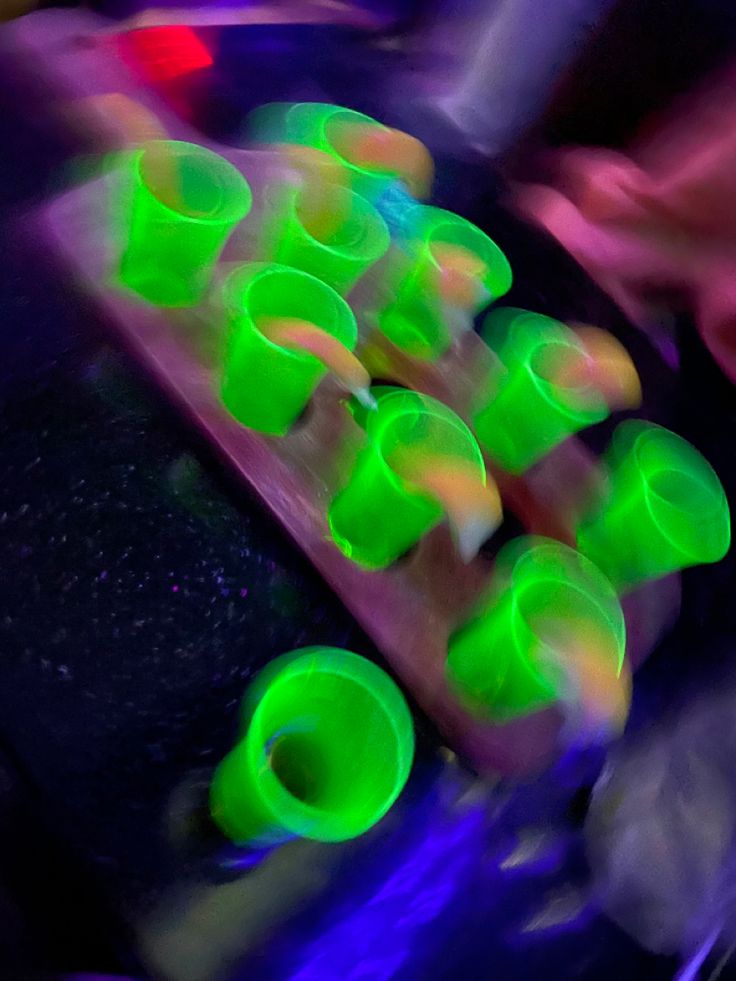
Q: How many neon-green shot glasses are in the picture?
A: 10